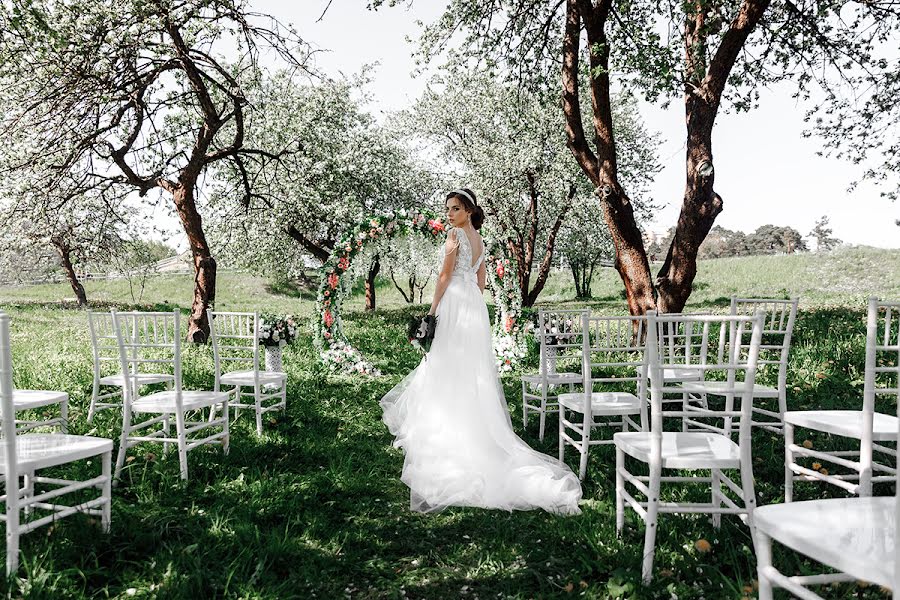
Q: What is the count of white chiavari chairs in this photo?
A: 12